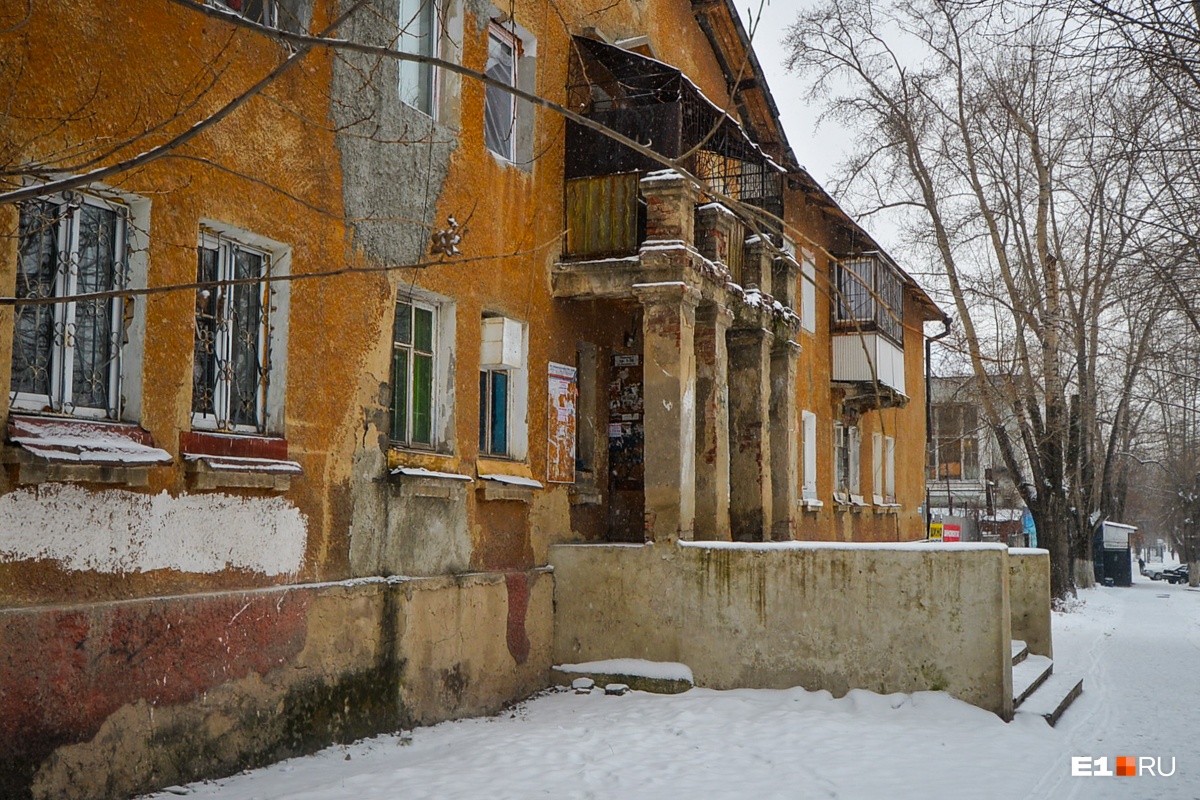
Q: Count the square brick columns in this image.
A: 4